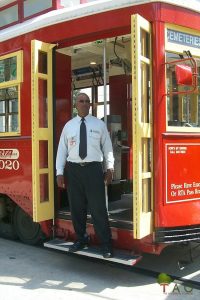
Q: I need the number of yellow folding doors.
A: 2